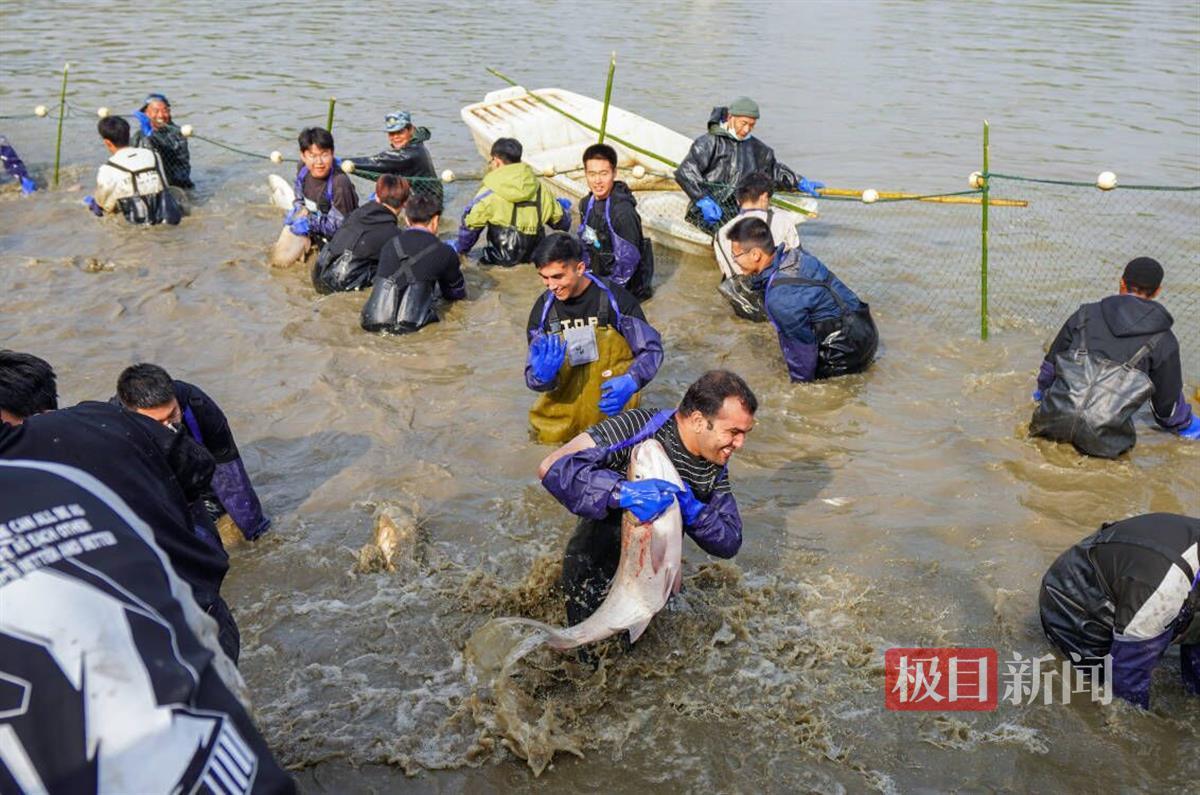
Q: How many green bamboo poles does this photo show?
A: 5